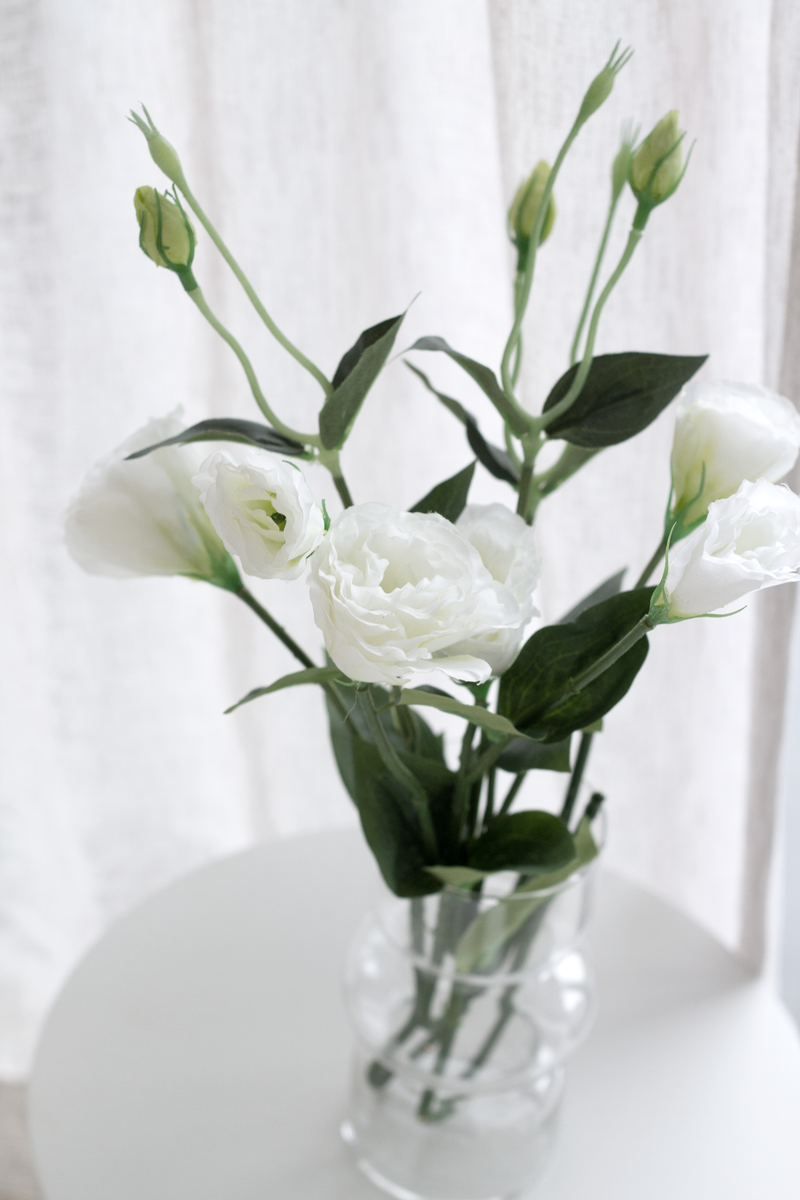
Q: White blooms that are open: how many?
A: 6